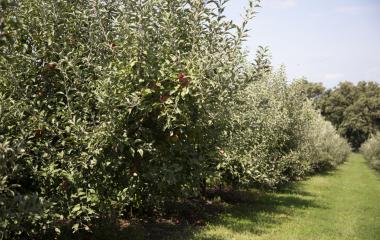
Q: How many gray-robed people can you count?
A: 0